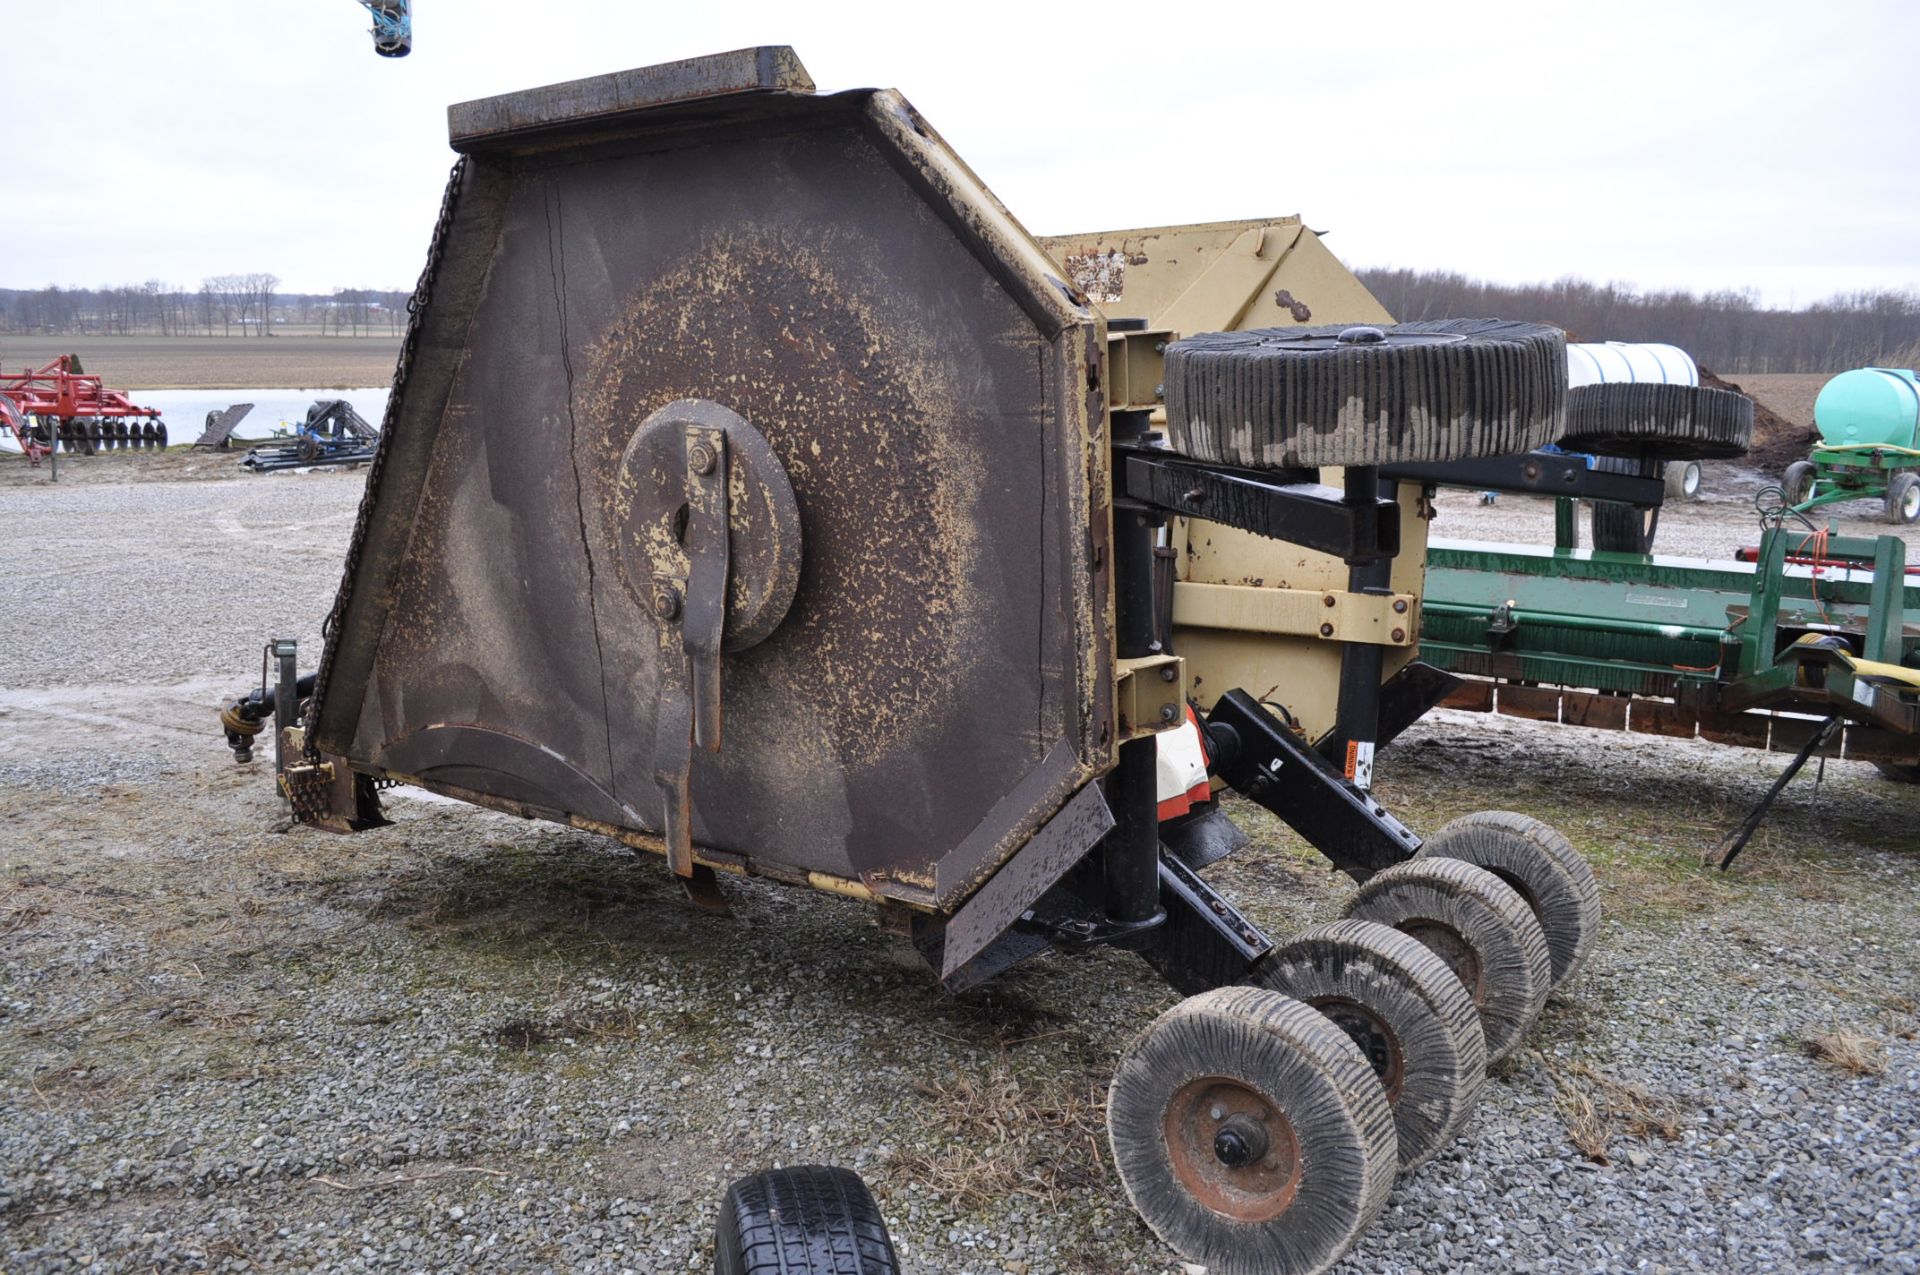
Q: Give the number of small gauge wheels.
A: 6